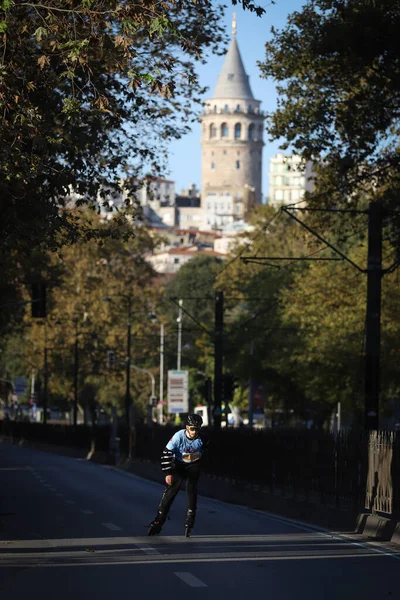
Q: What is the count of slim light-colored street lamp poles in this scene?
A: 2